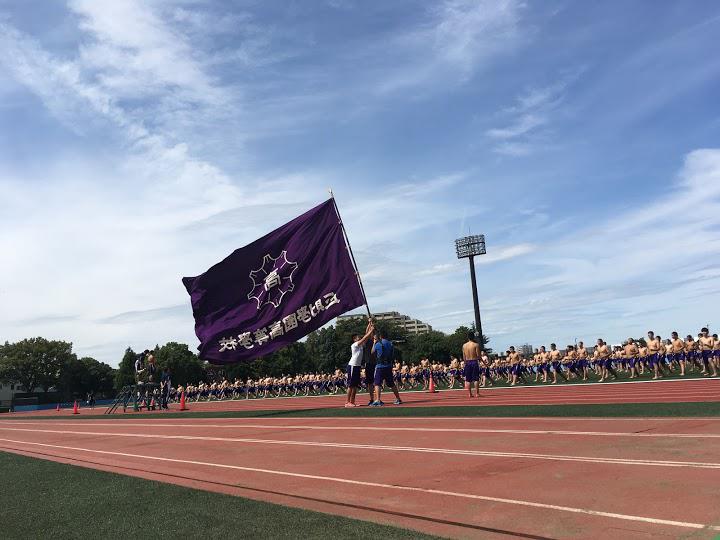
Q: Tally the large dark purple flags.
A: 1